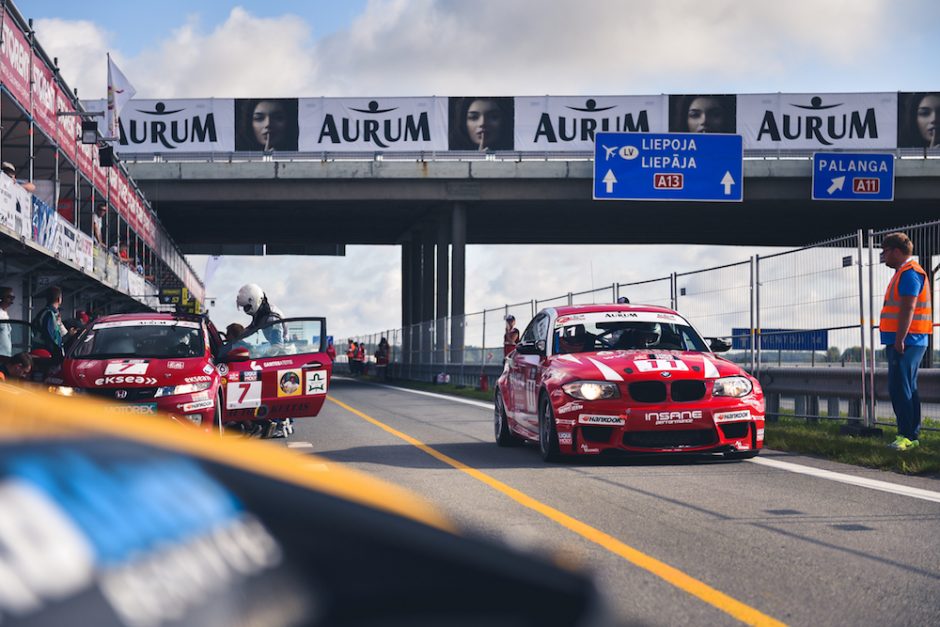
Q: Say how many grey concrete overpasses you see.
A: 1